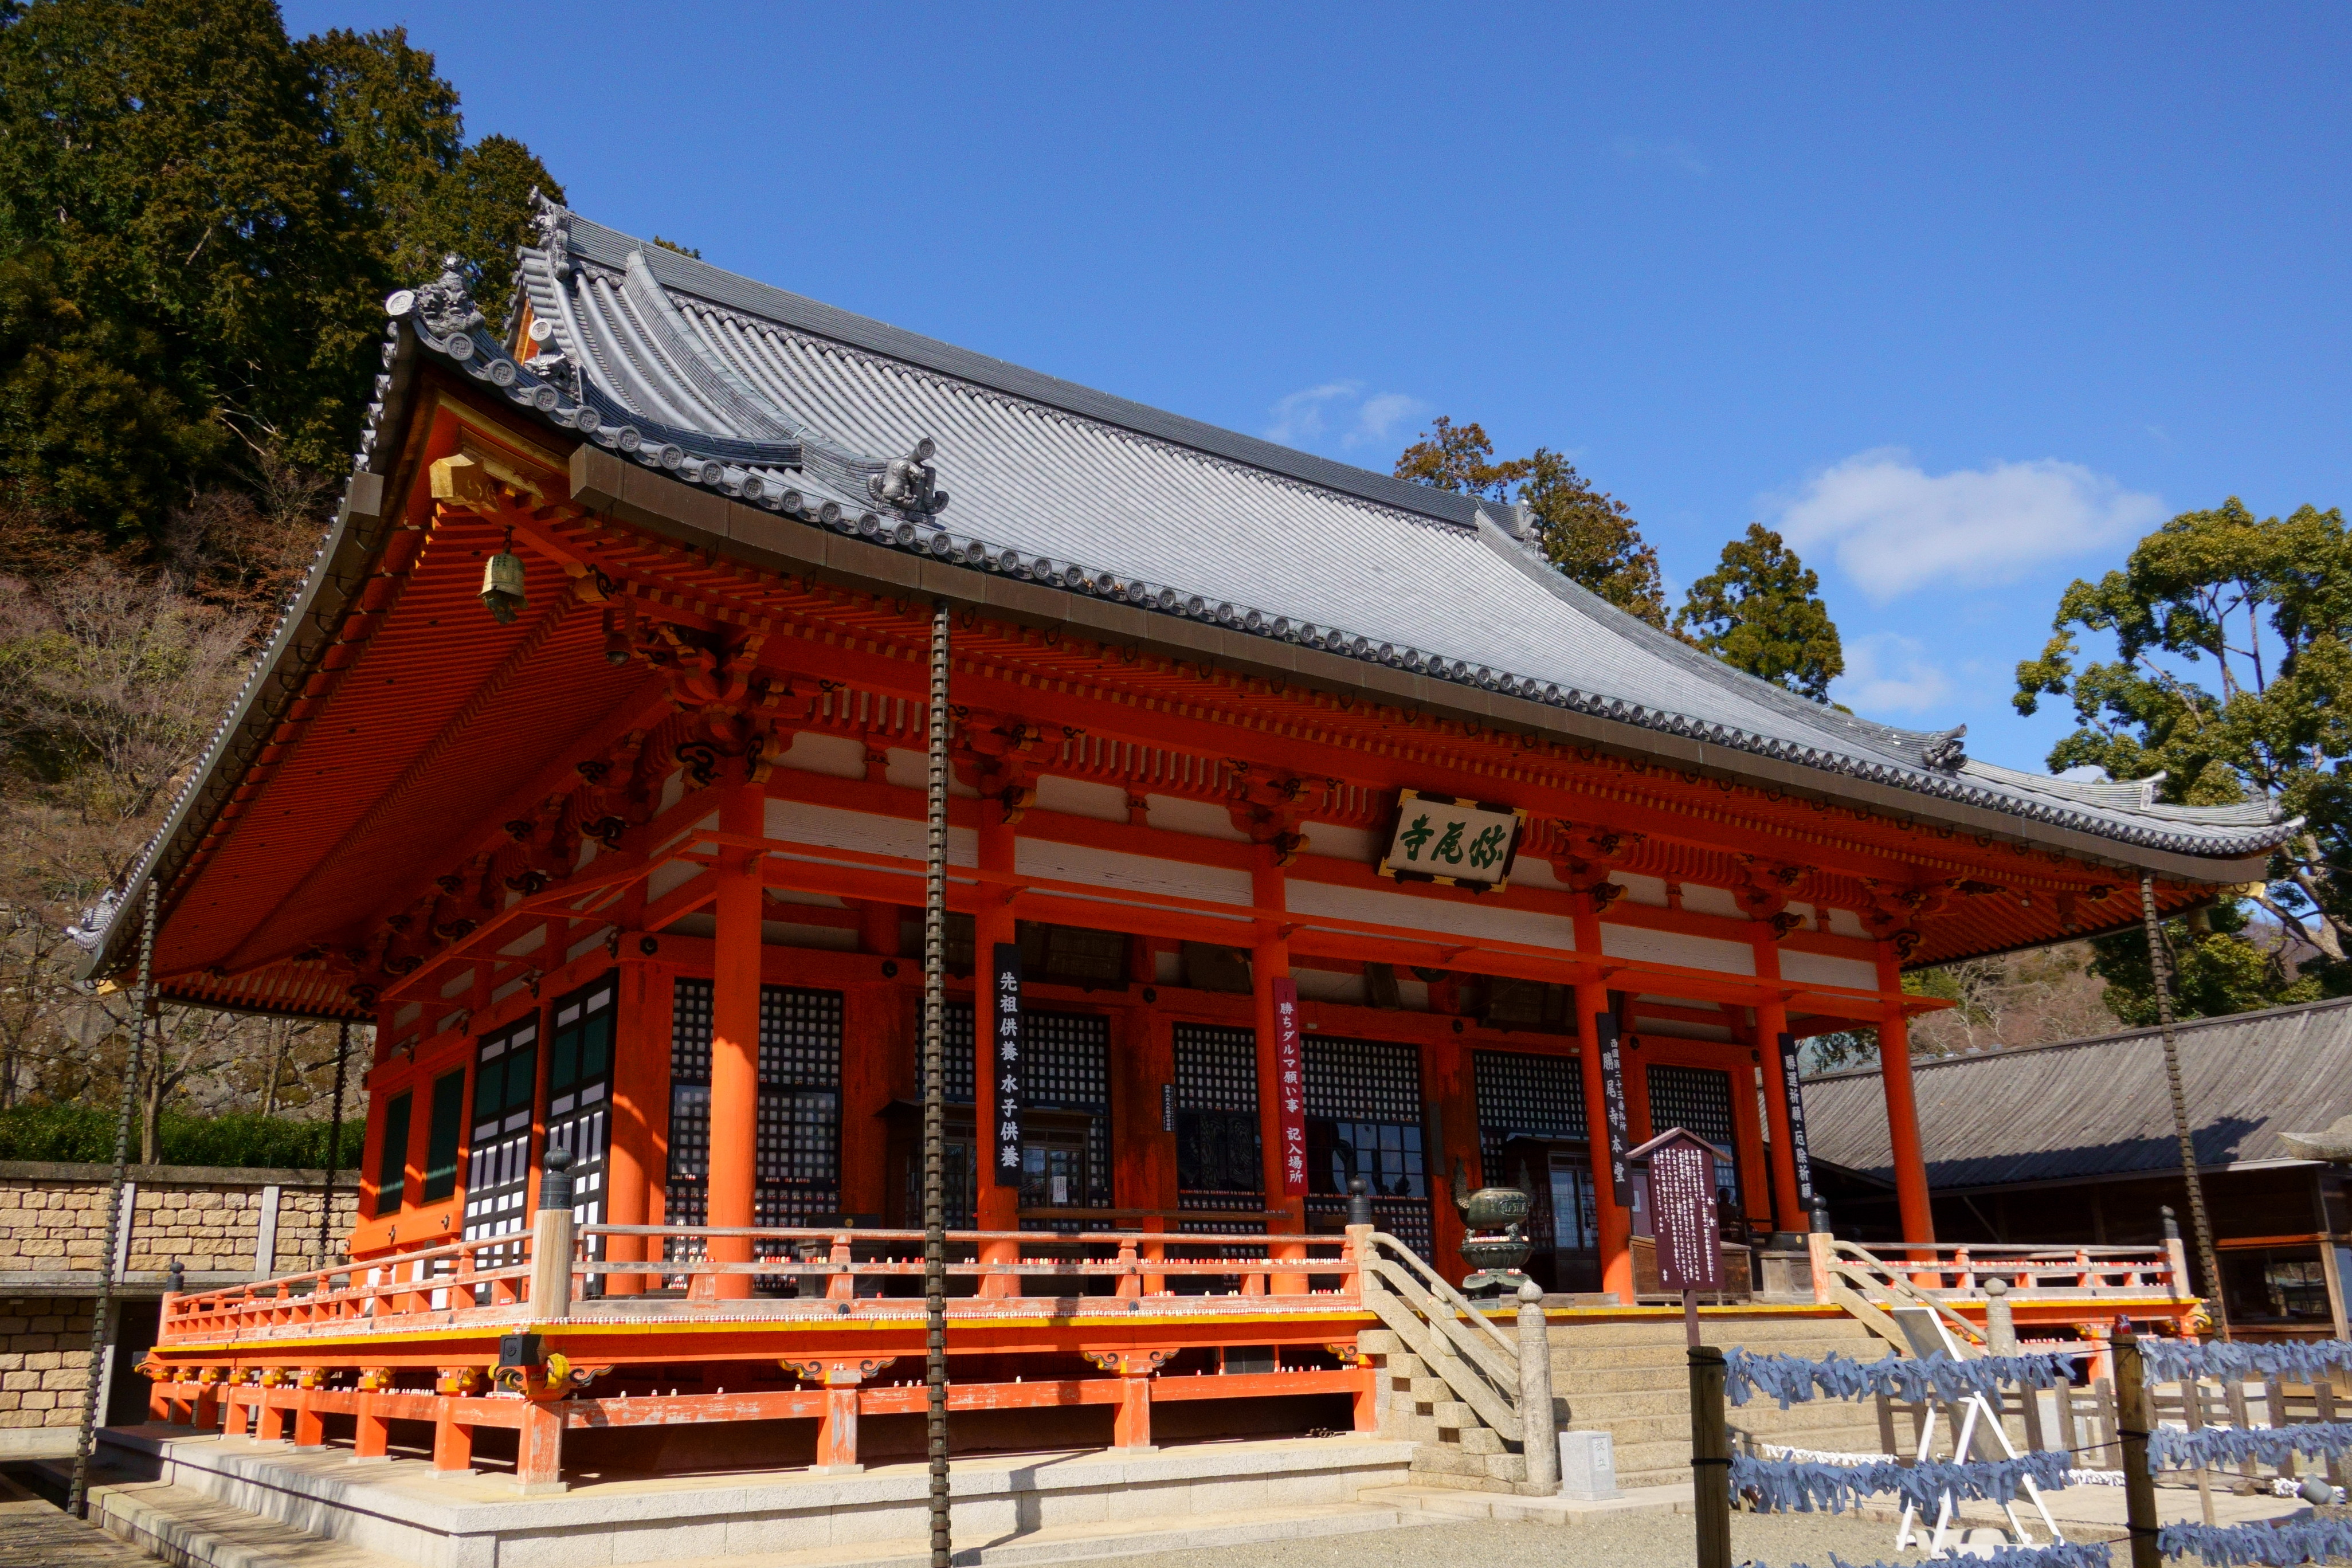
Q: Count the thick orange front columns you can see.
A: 6